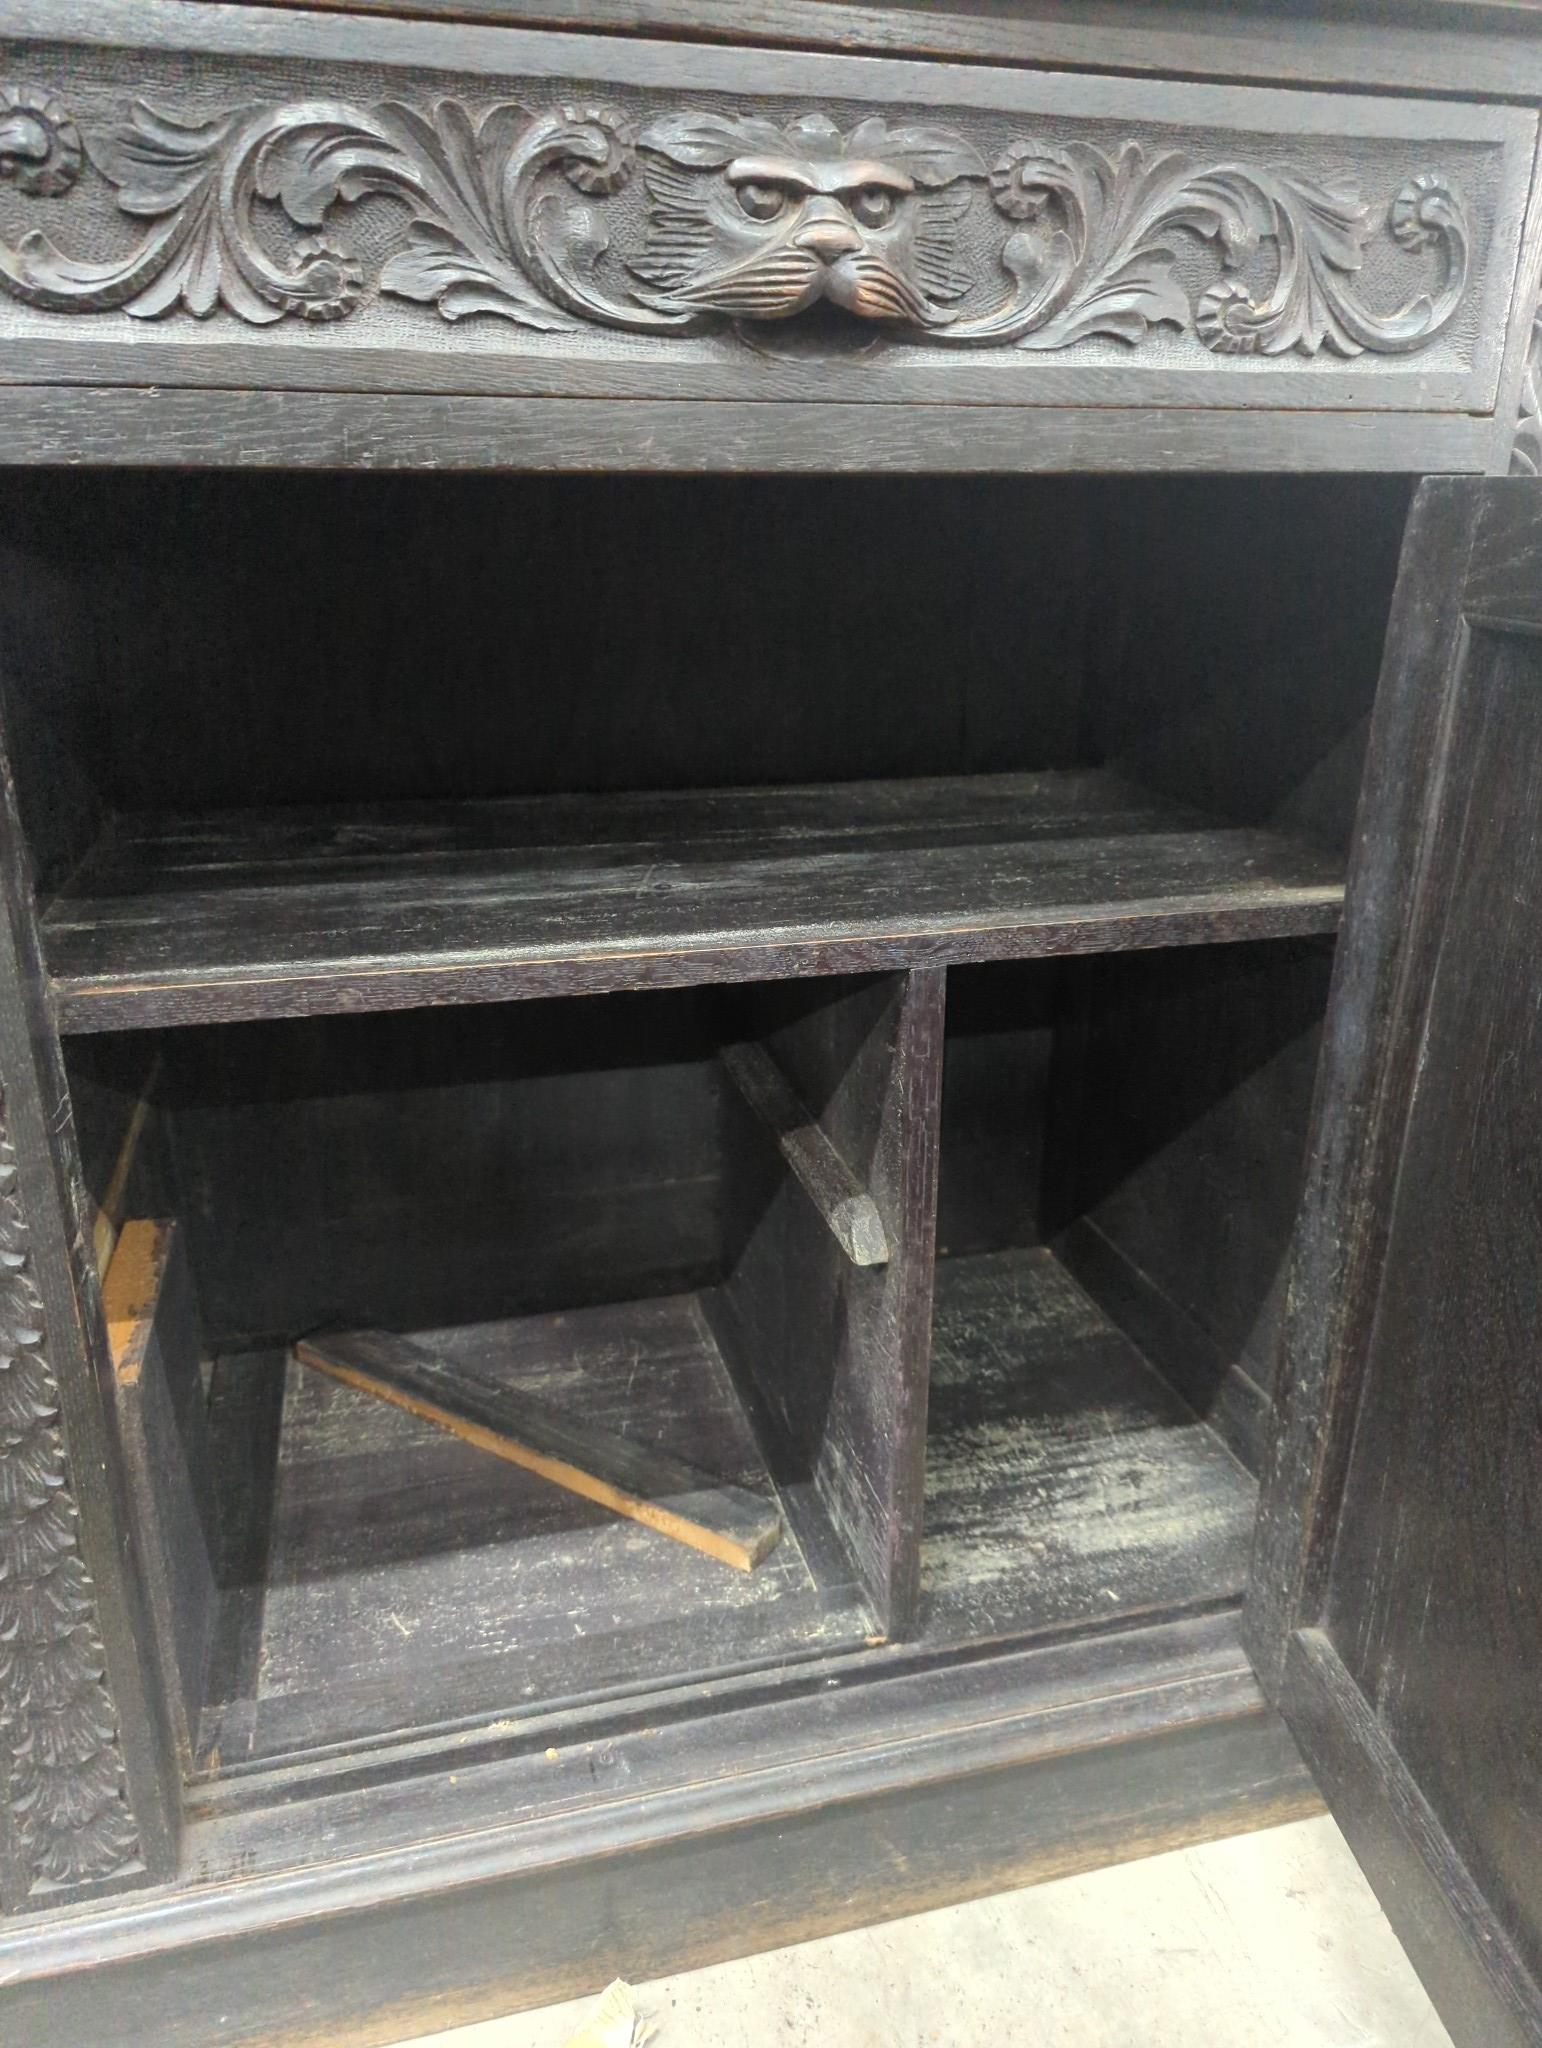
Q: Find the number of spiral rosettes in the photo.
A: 6